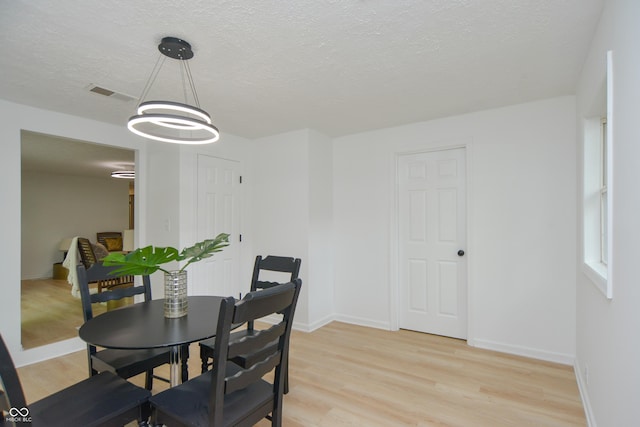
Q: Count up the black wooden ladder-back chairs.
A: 4